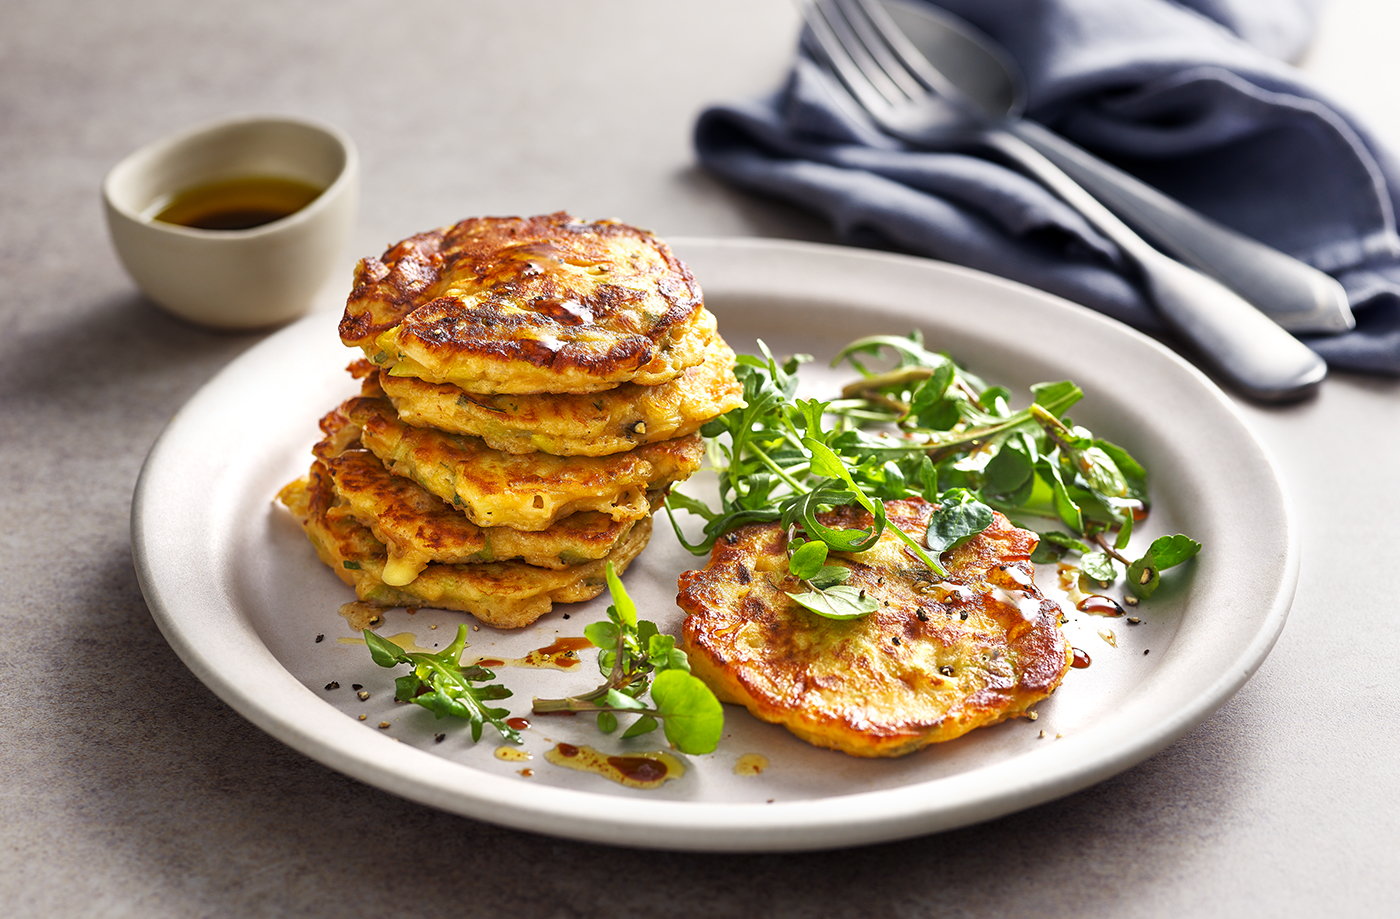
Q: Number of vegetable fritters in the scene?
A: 6